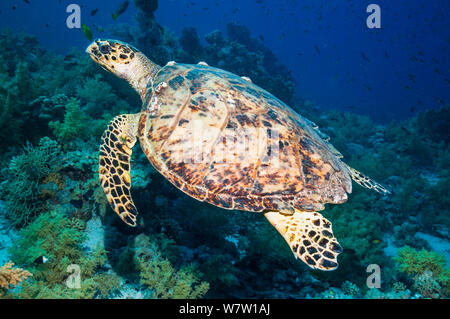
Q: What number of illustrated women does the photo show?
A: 0